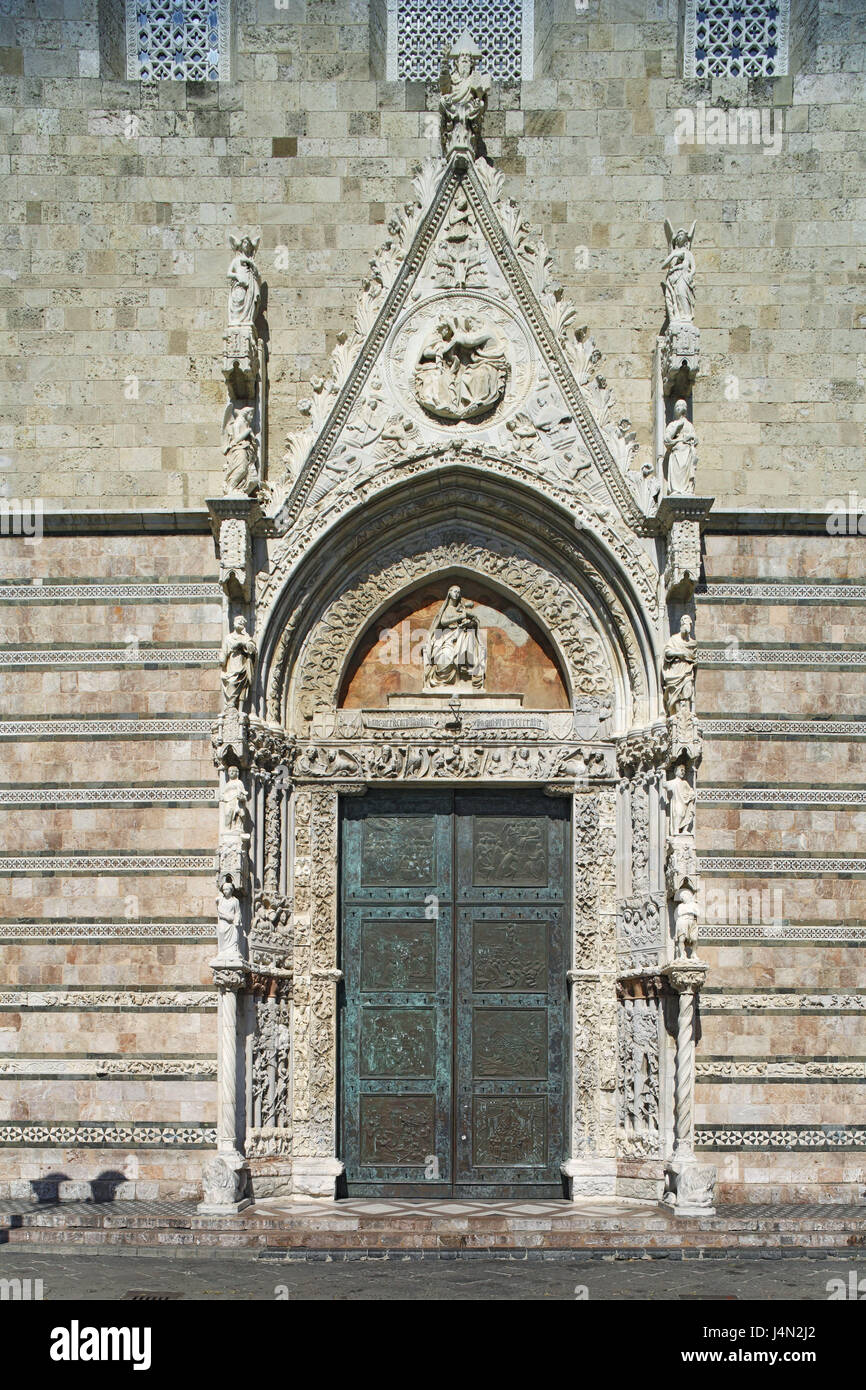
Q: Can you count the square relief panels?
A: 8